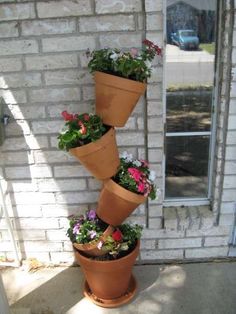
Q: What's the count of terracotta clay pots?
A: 5